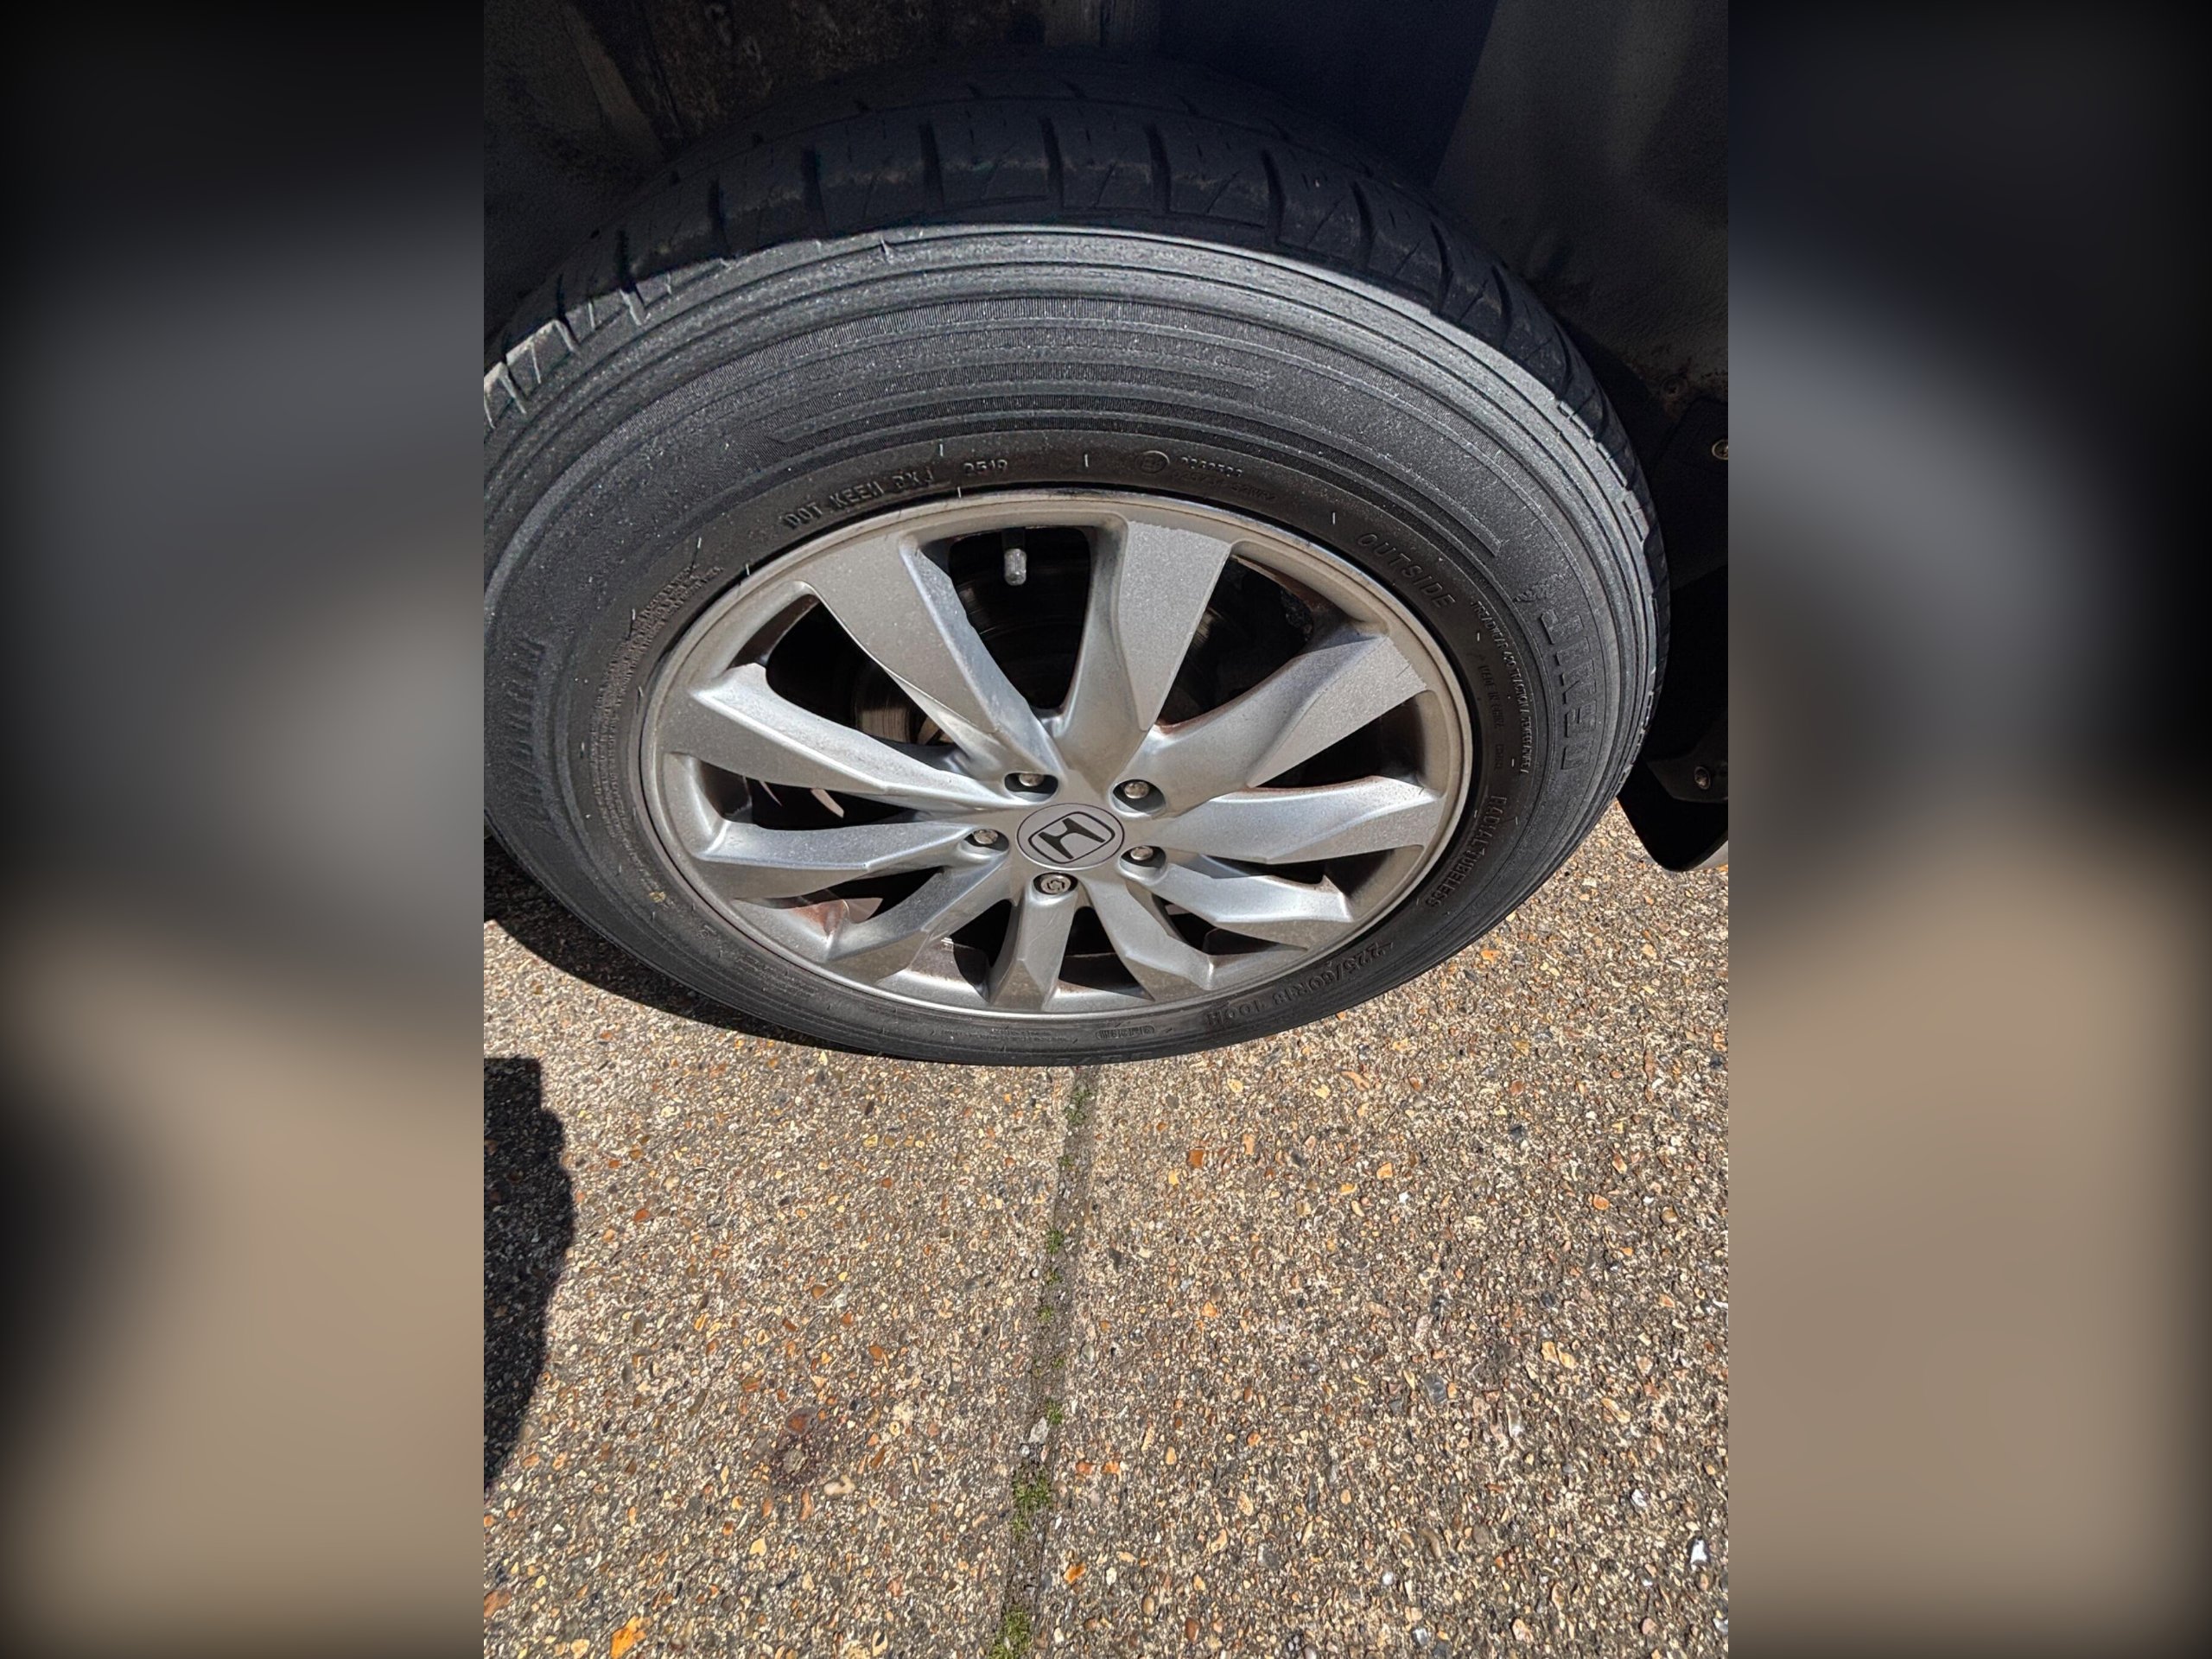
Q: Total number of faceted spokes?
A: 10